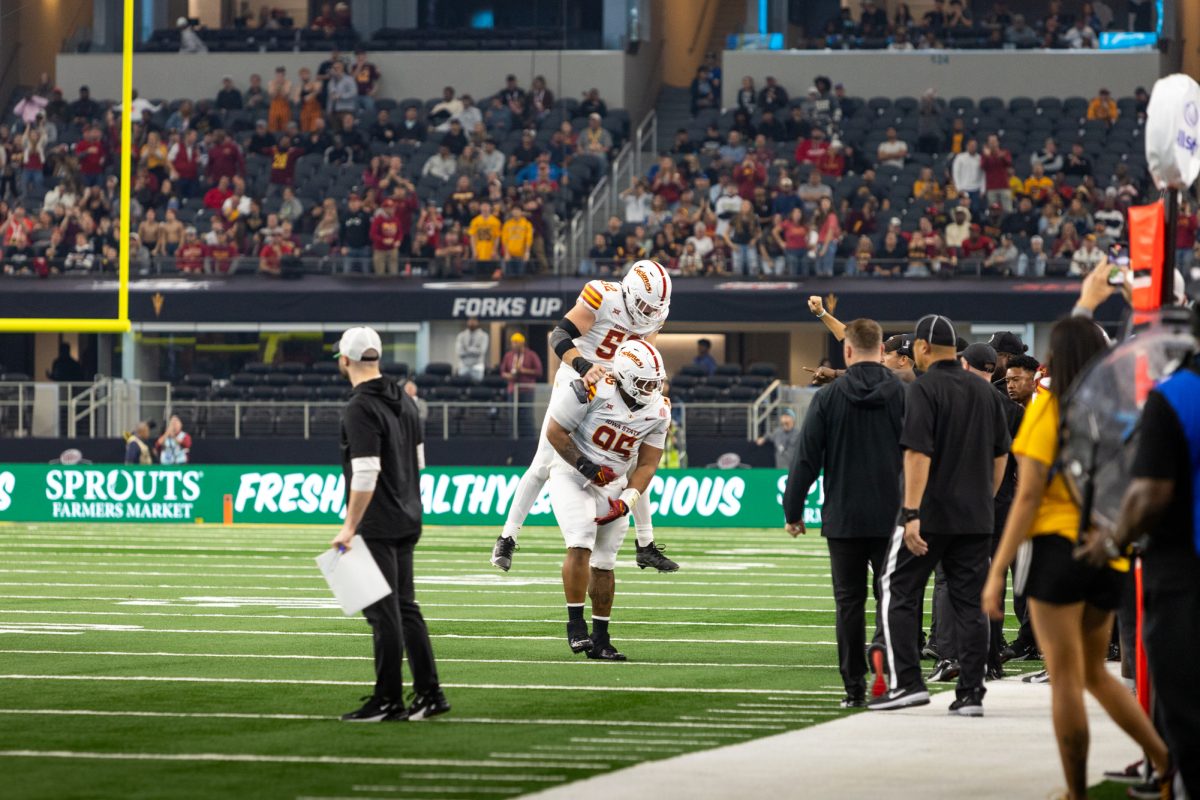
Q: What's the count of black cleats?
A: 4